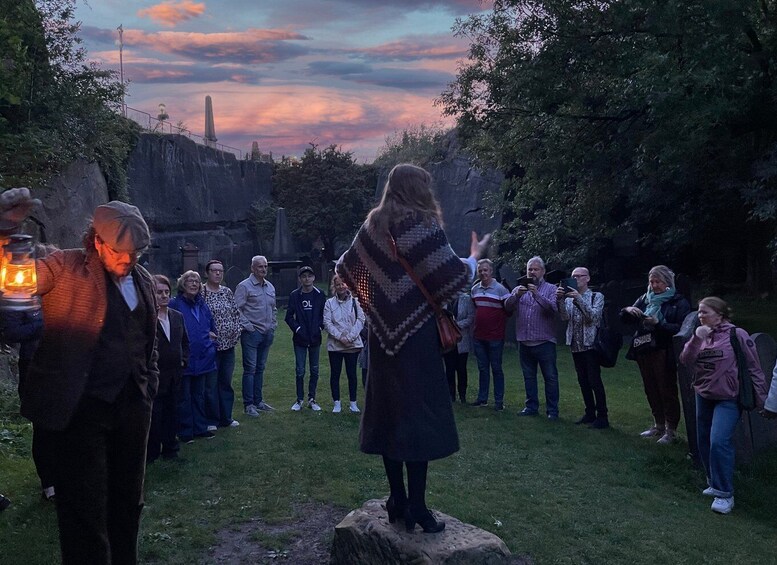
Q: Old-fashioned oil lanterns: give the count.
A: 1